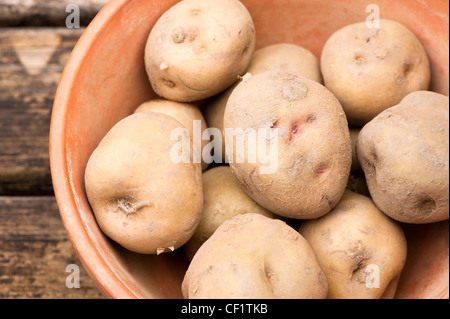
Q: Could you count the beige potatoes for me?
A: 10